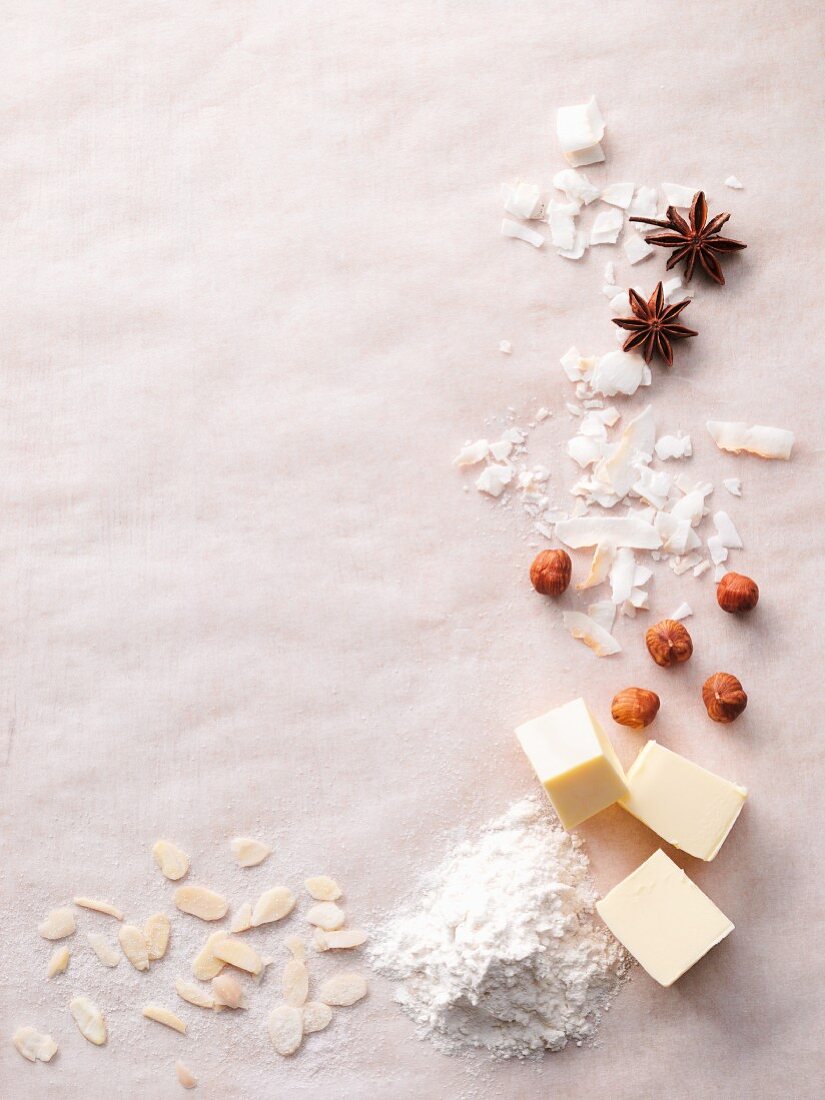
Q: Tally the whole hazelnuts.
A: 5